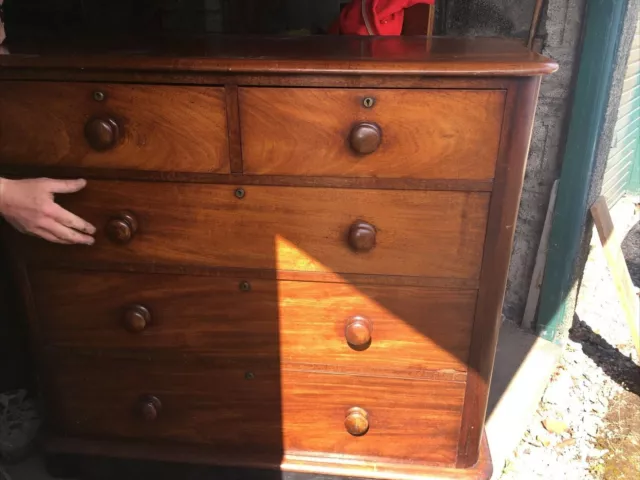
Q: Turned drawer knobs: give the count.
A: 8